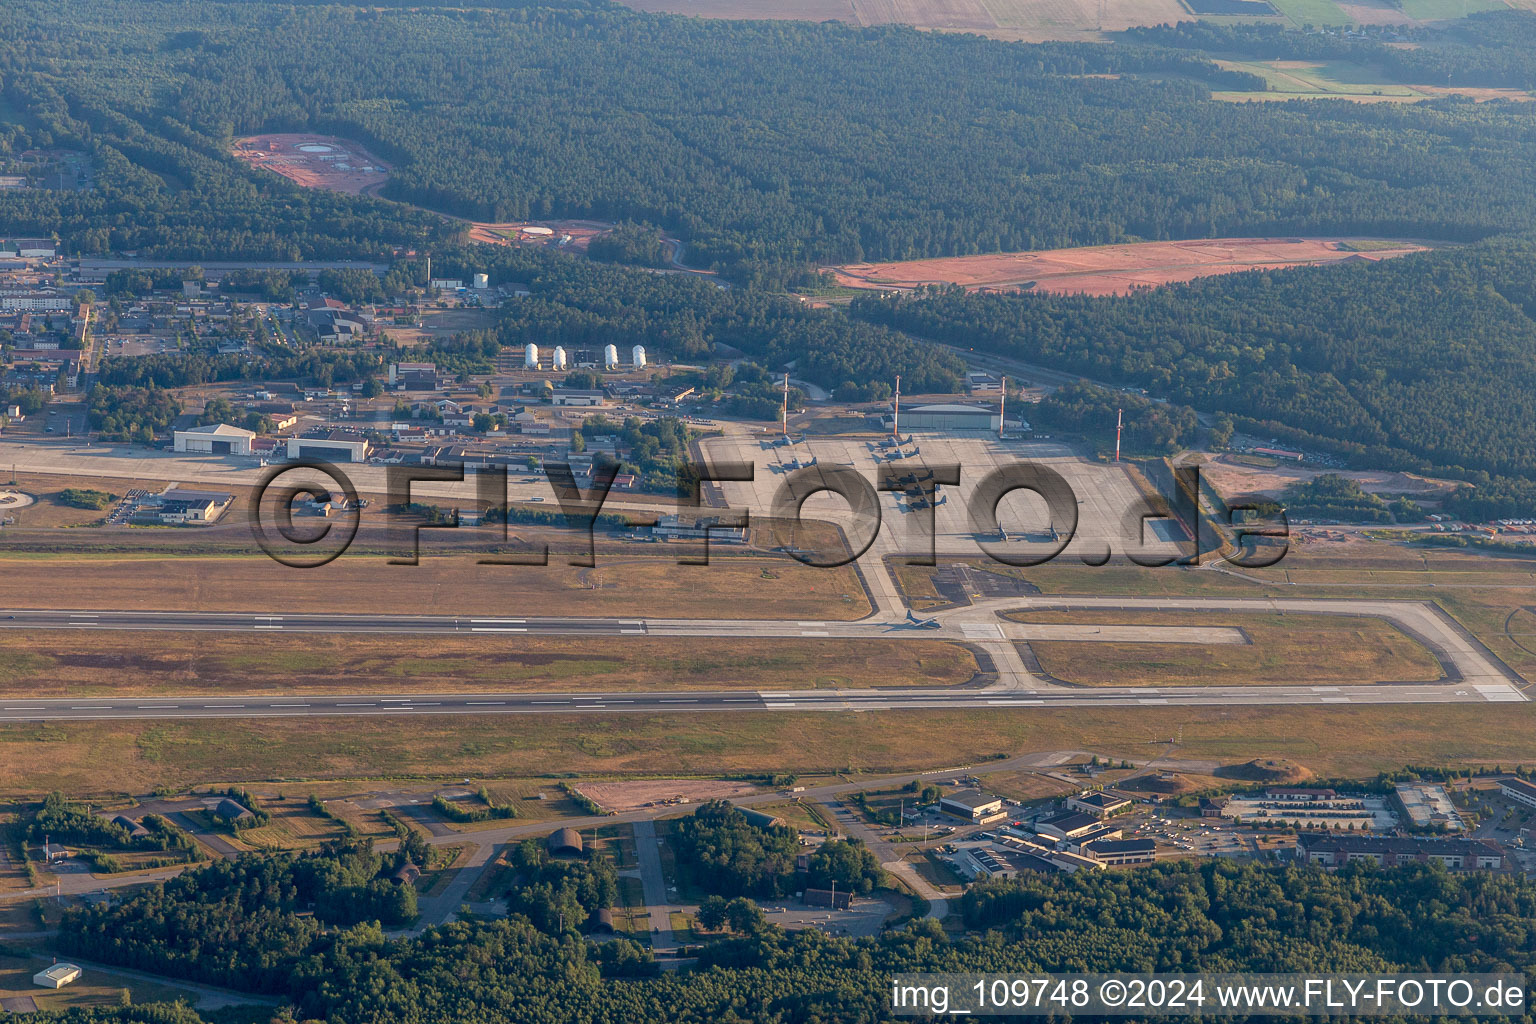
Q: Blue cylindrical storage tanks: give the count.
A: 0